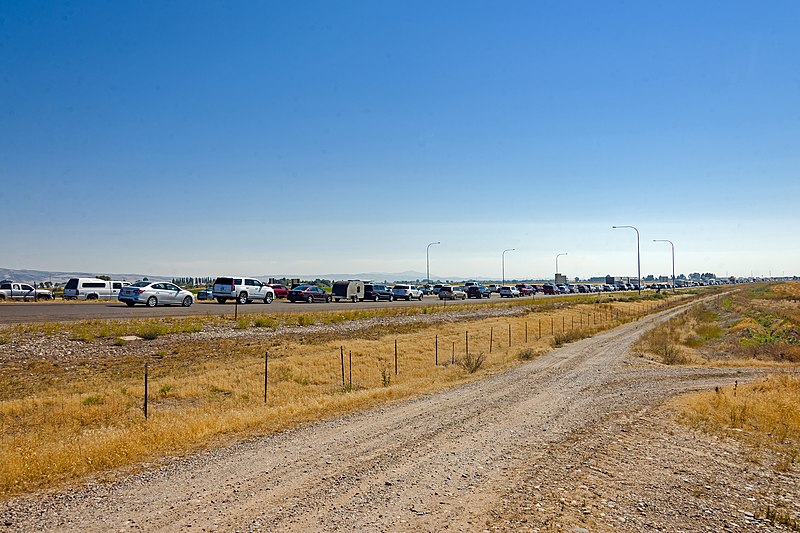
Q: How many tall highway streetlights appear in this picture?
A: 5